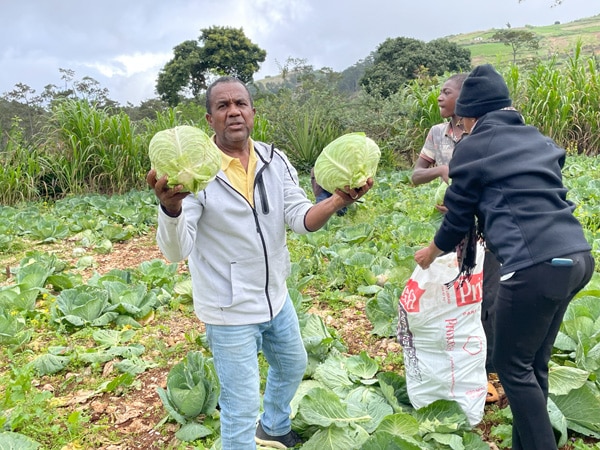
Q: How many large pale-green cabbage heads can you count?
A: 2